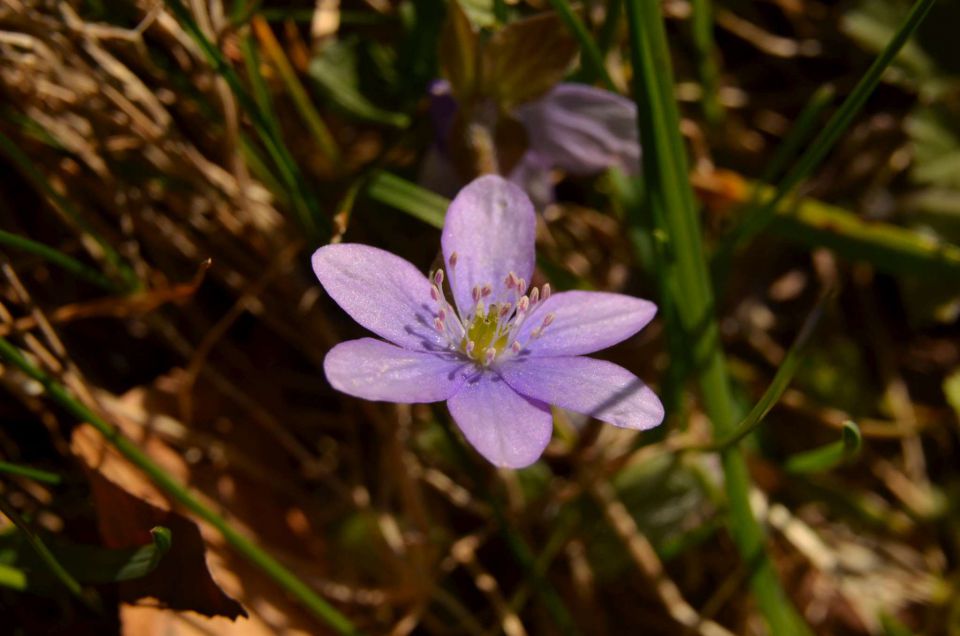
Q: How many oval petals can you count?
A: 6